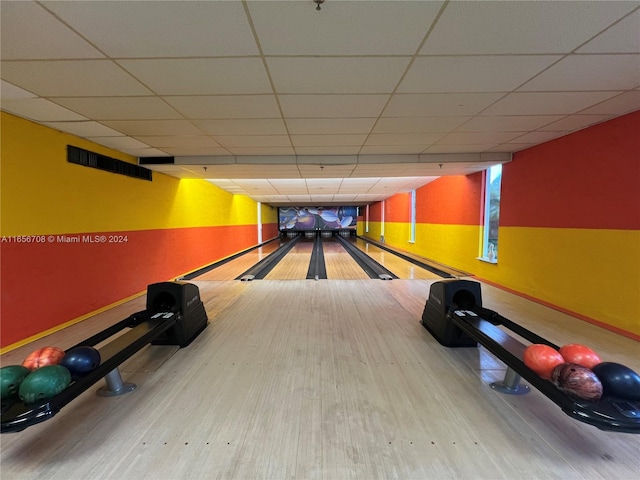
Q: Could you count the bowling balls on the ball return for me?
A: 8